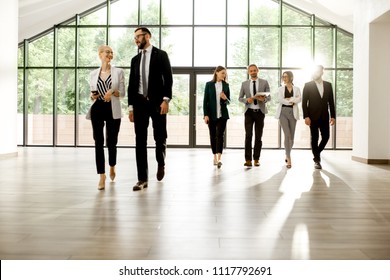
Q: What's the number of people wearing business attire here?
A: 6